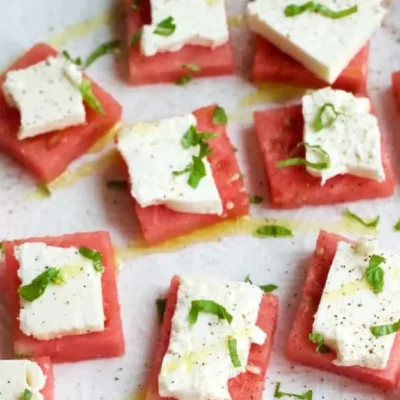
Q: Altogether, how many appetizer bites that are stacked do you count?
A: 9